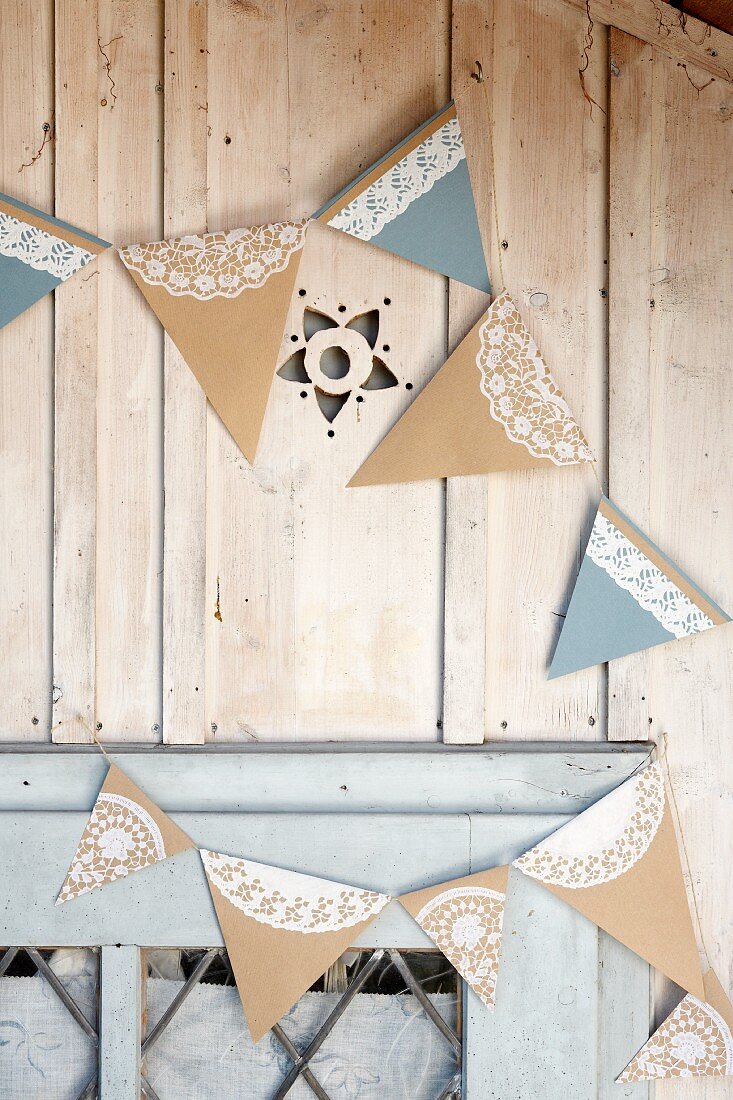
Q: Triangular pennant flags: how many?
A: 10